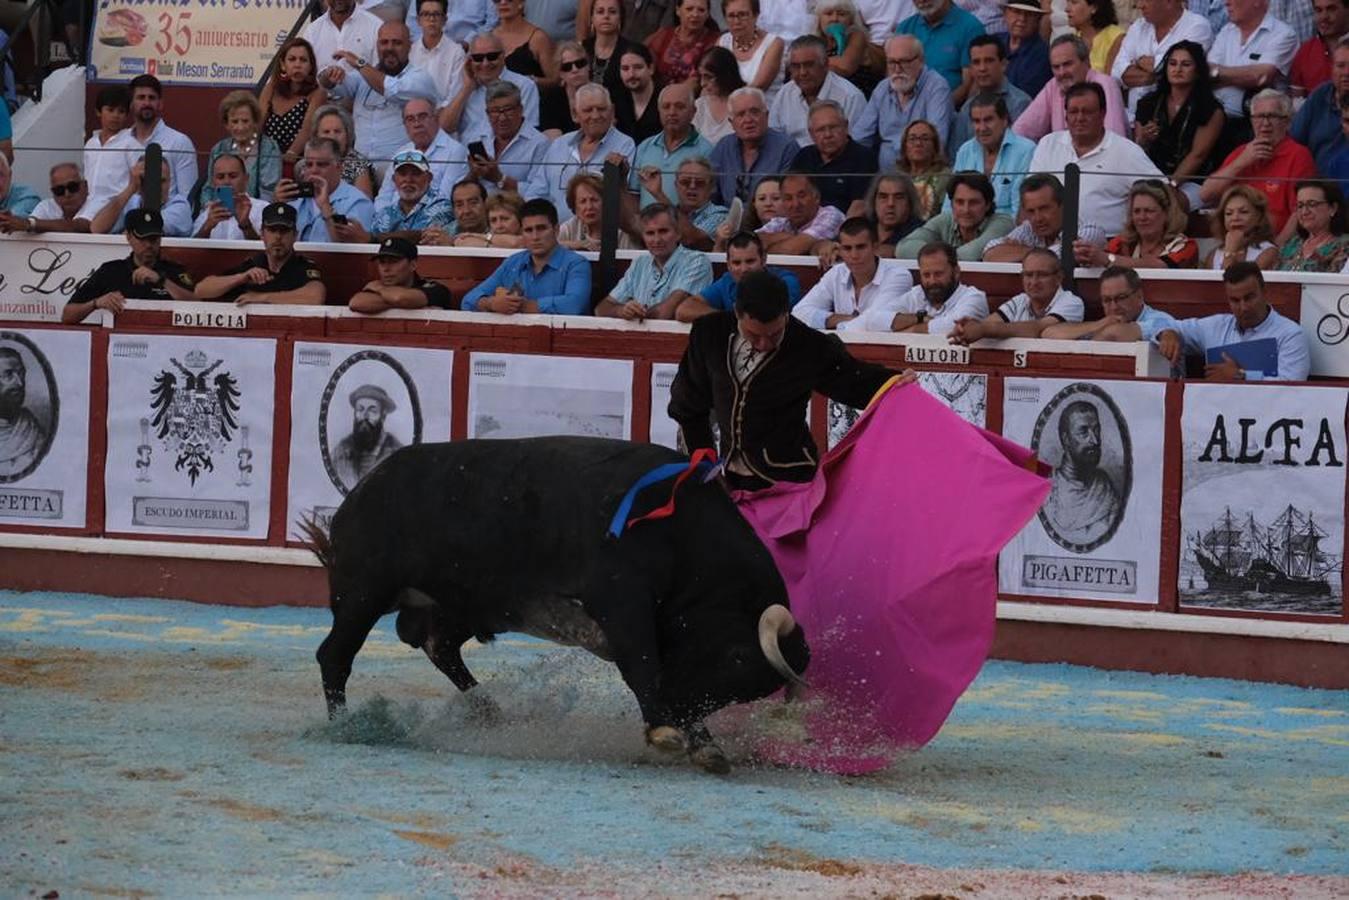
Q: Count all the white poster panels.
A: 8